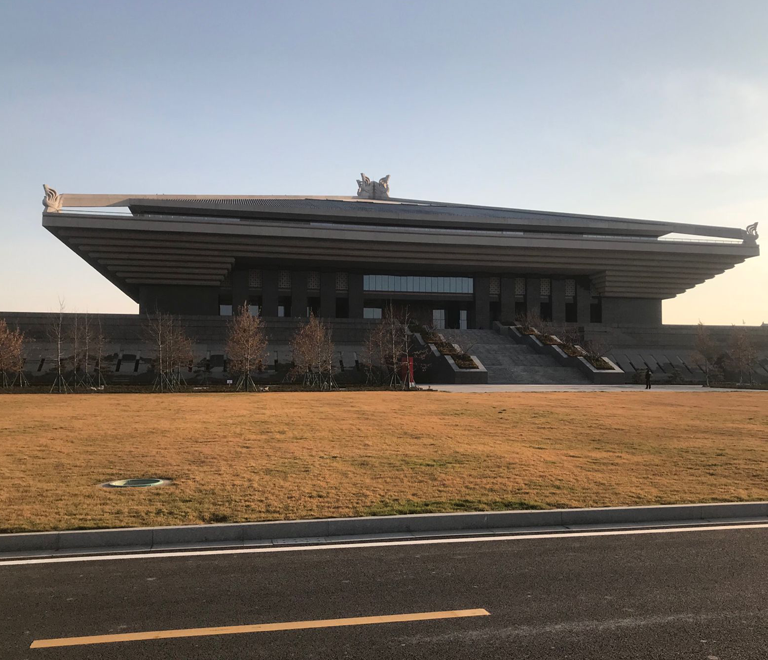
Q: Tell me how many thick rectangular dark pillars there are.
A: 10